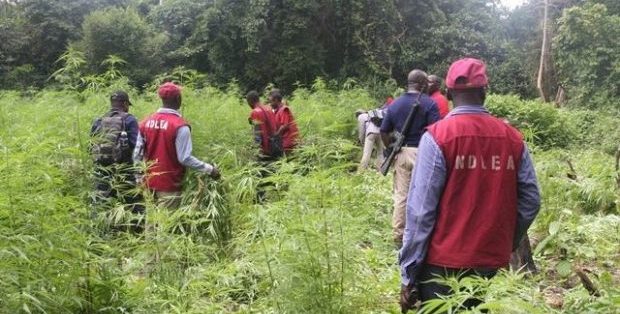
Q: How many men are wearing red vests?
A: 5